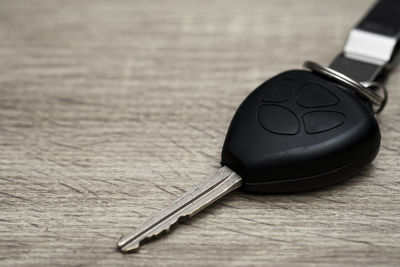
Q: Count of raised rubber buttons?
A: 4